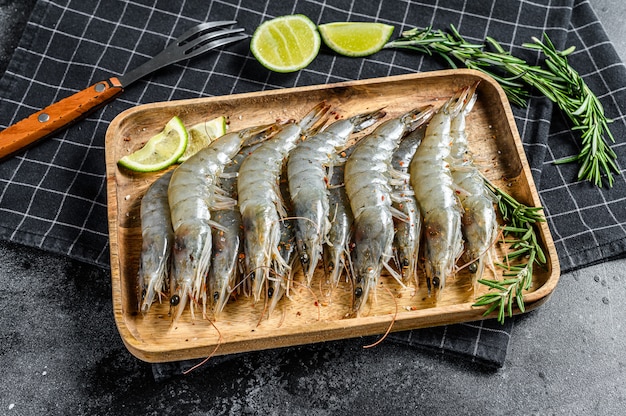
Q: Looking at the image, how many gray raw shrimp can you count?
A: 11